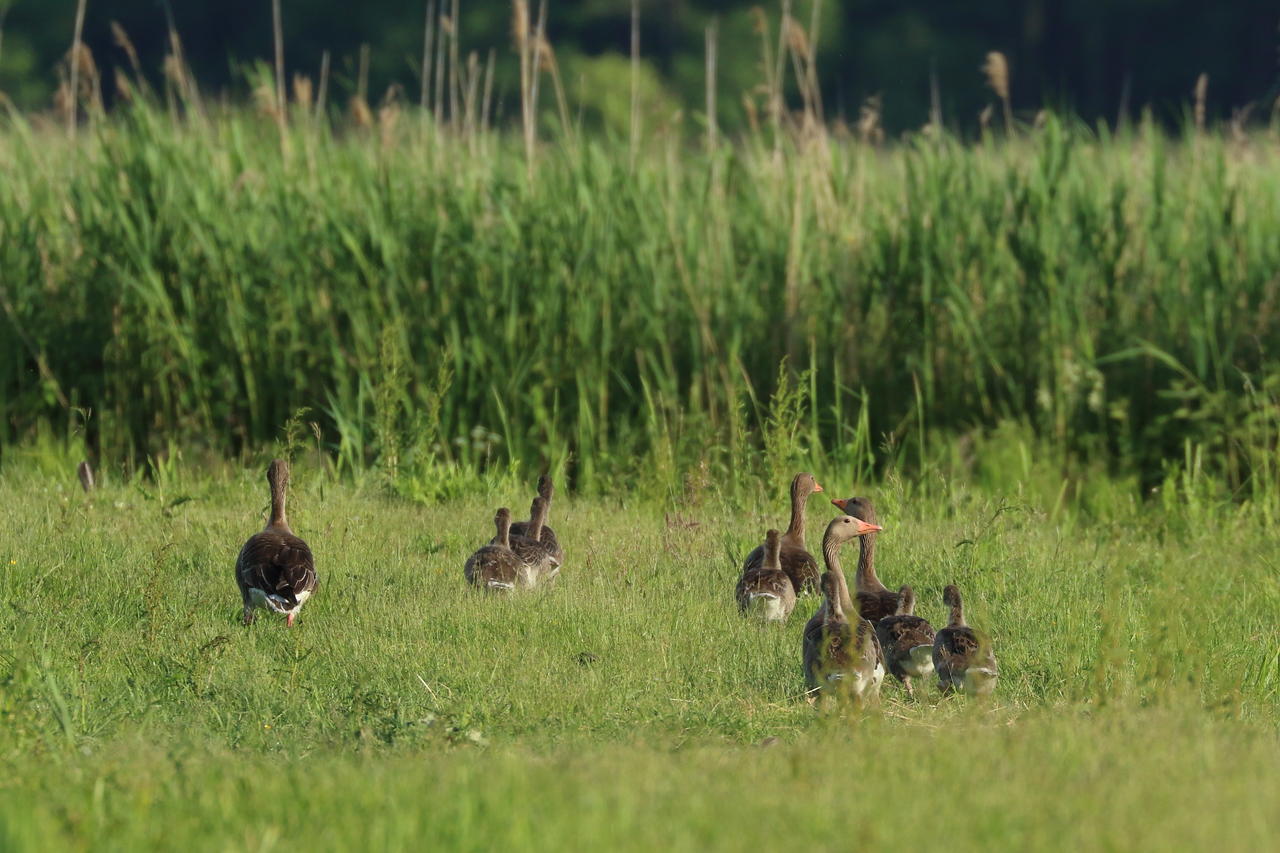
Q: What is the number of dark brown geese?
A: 11